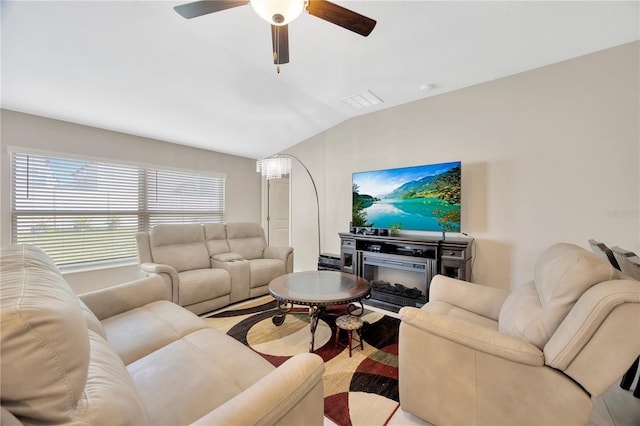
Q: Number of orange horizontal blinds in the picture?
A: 0